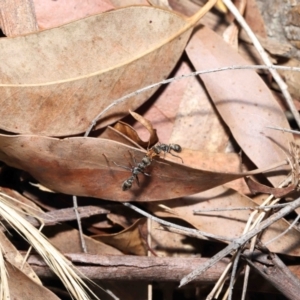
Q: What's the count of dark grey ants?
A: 2